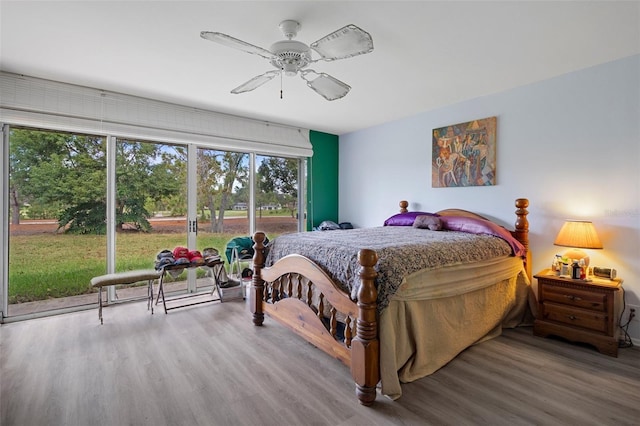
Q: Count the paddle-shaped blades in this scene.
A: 4